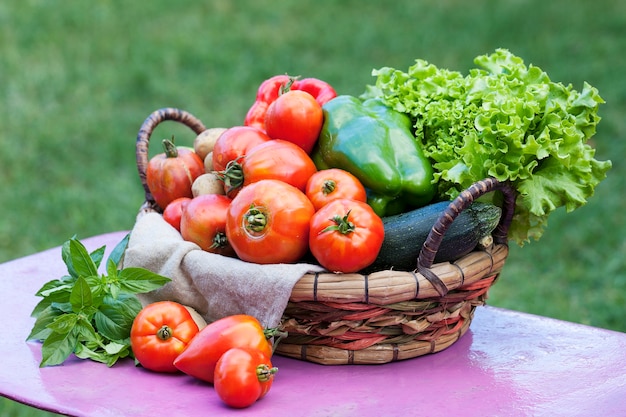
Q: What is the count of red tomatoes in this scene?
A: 12